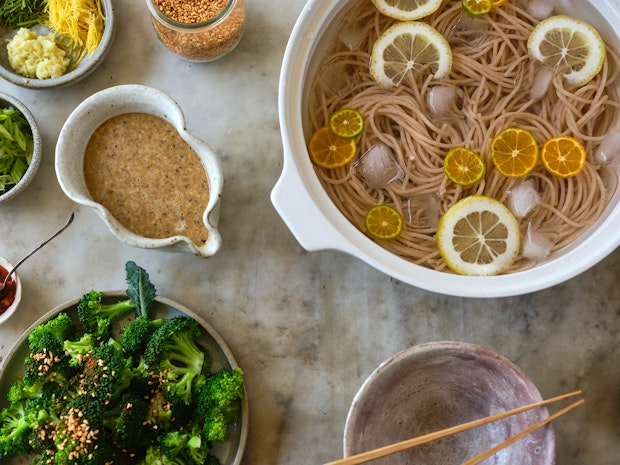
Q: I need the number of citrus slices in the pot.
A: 12